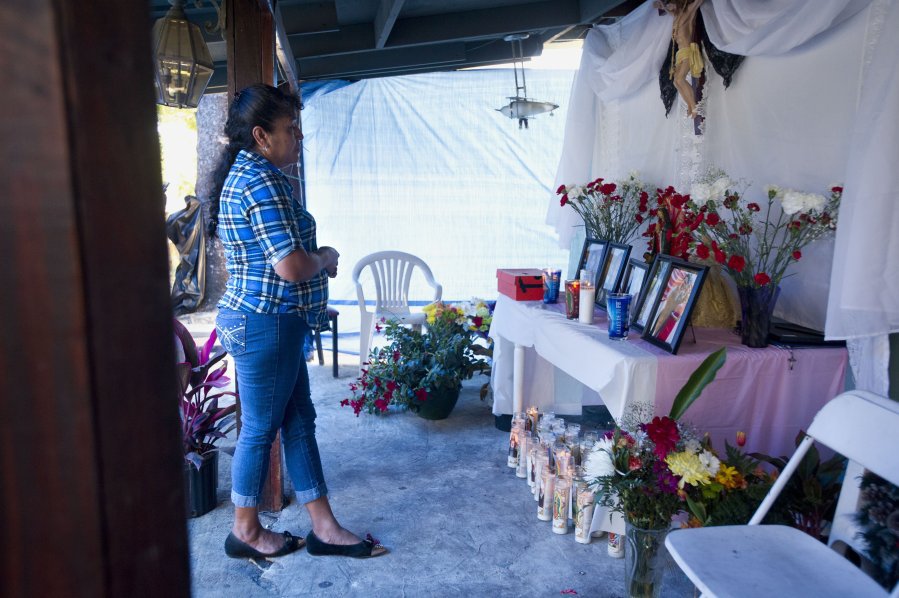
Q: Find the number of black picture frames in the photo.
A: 5